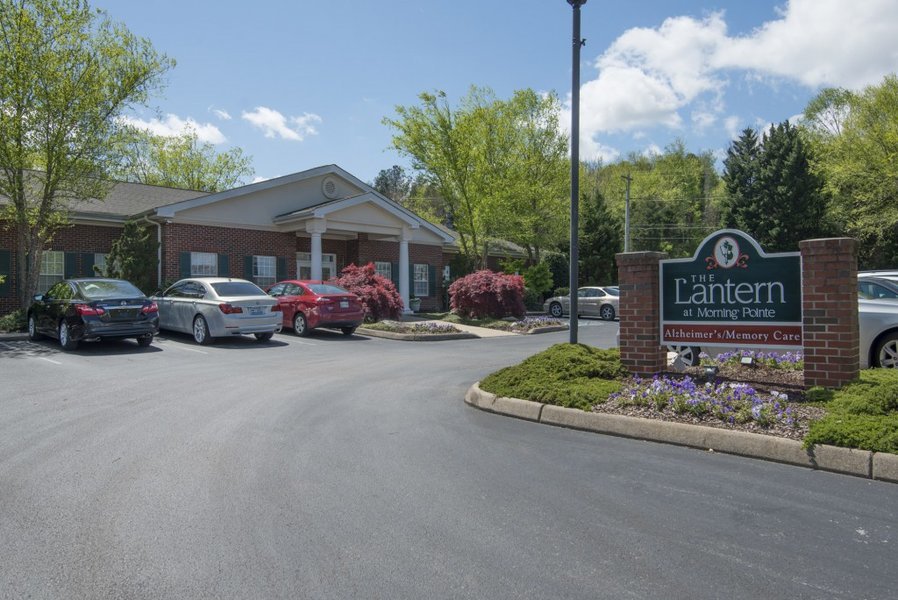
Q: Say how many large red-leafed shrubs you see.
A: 2